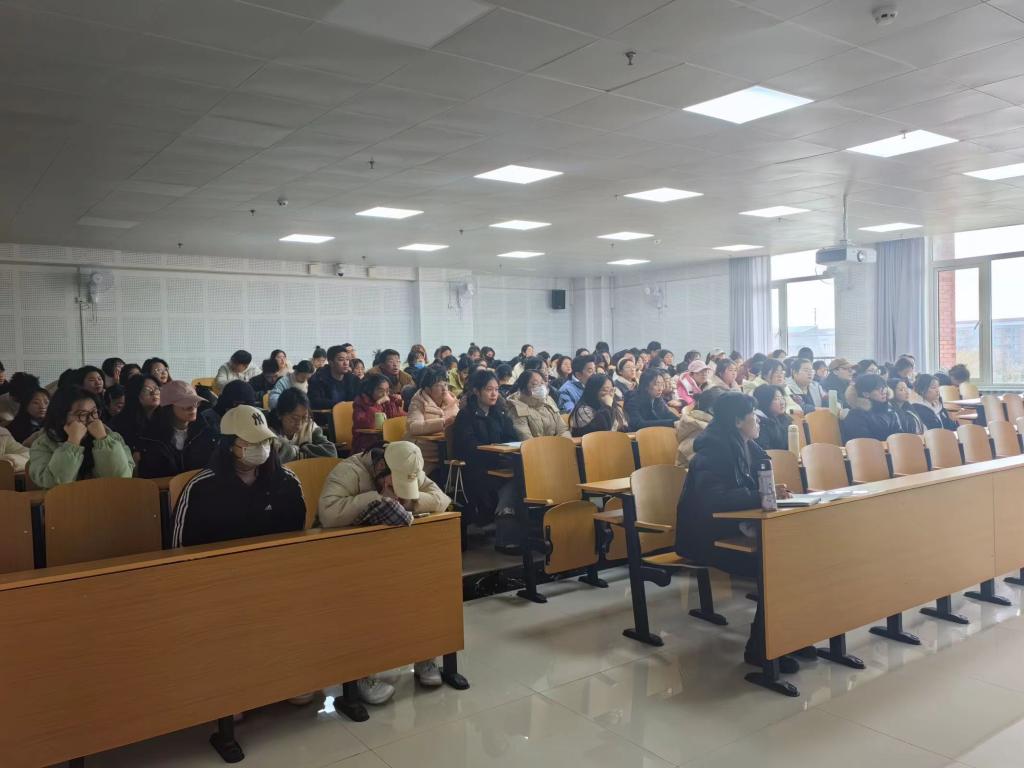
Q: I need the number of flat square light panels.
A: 15